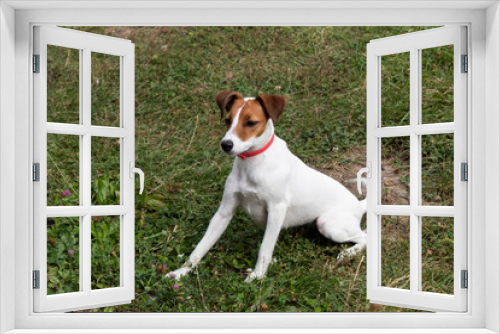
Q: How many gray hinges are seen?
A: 6